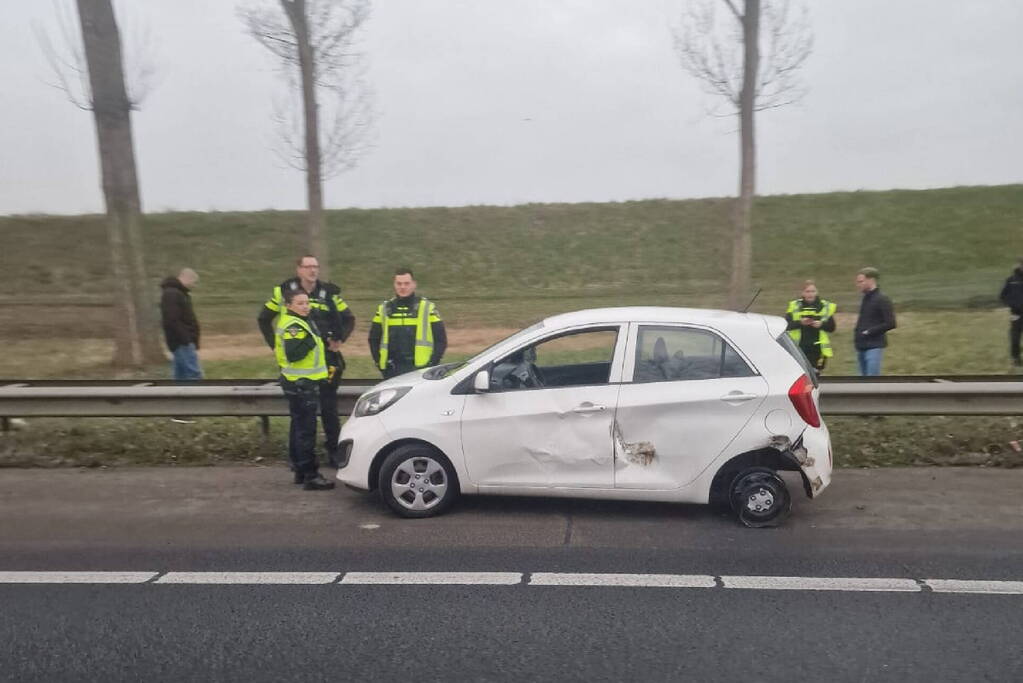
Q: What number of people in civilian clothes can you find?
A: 3